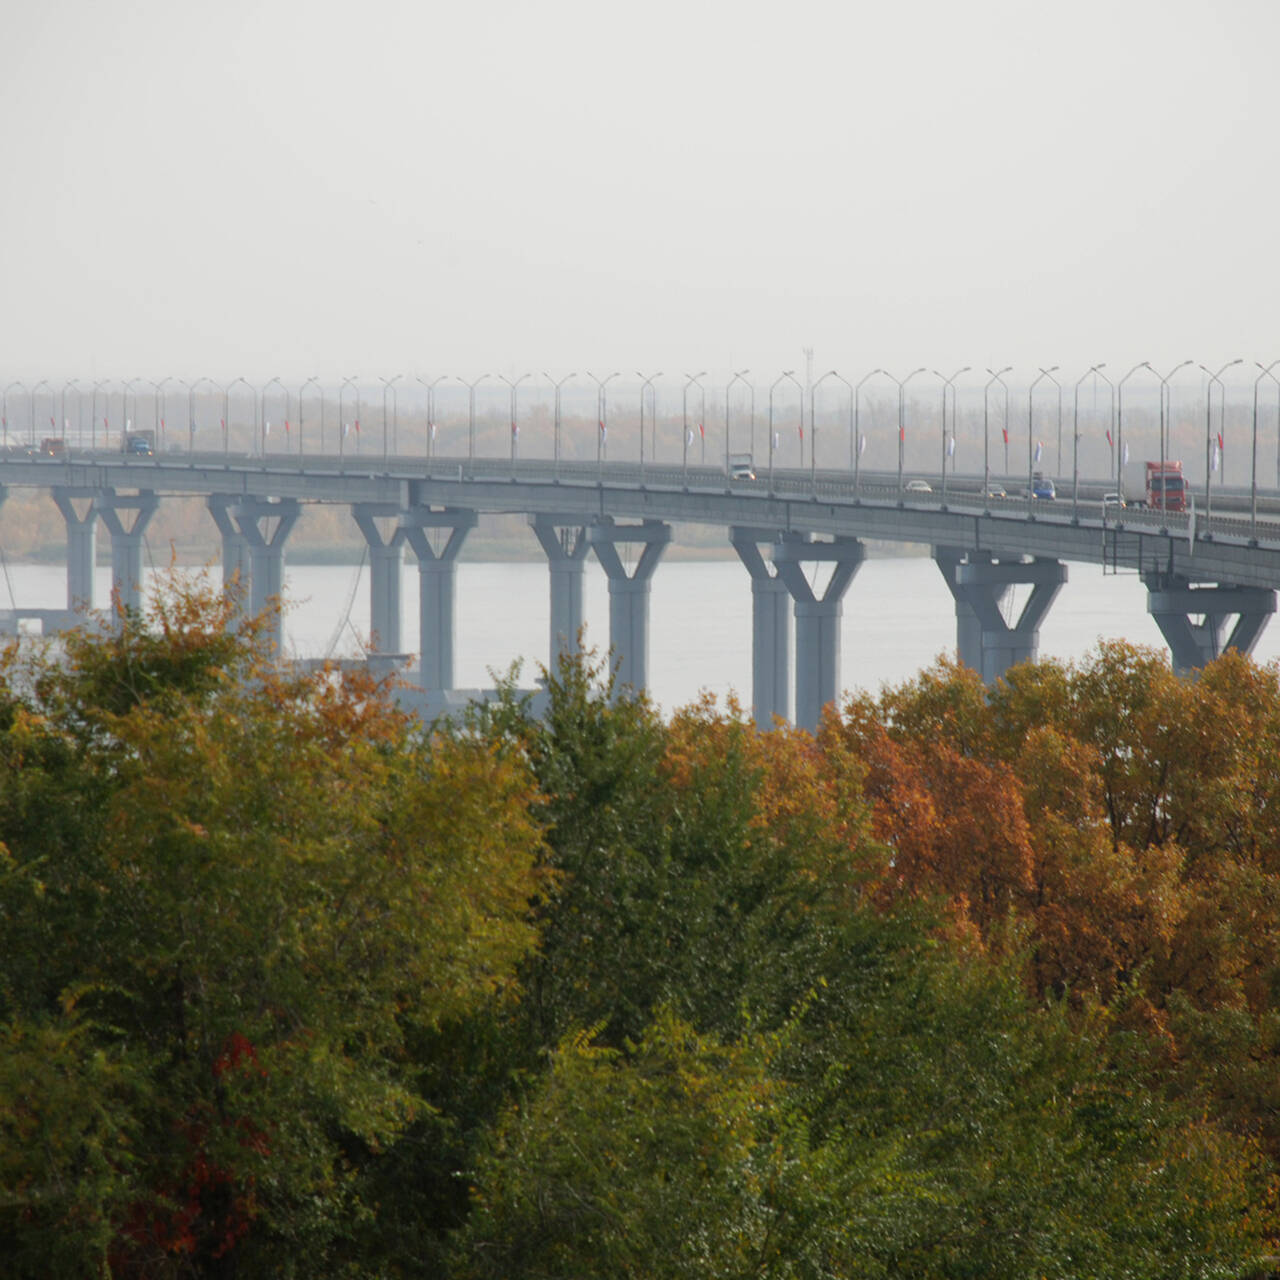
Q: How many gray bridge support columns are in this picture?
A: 14